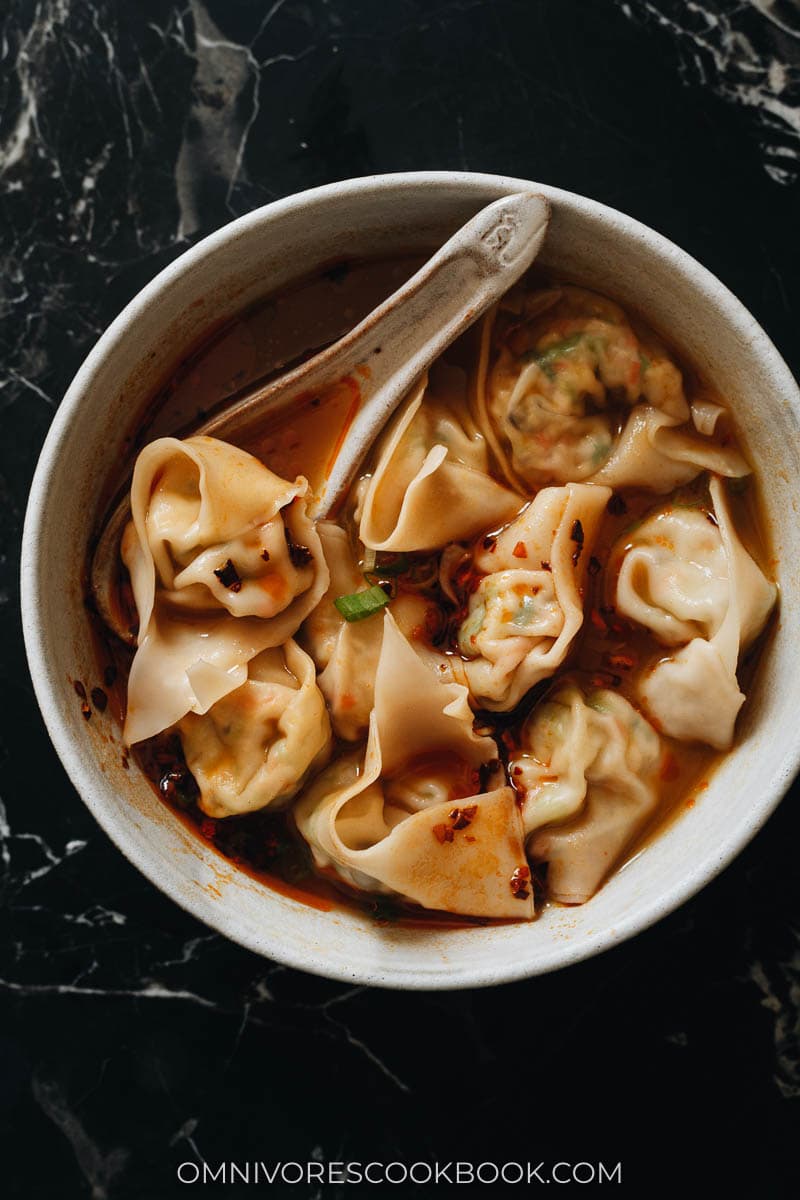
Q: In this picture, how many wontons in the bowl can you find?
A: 9